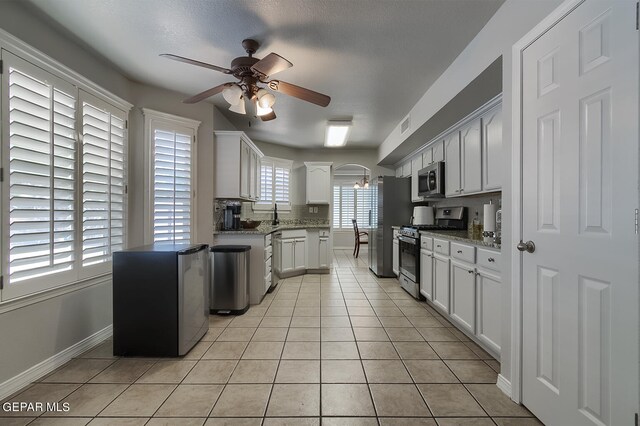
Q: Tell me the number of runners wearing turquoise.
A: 0